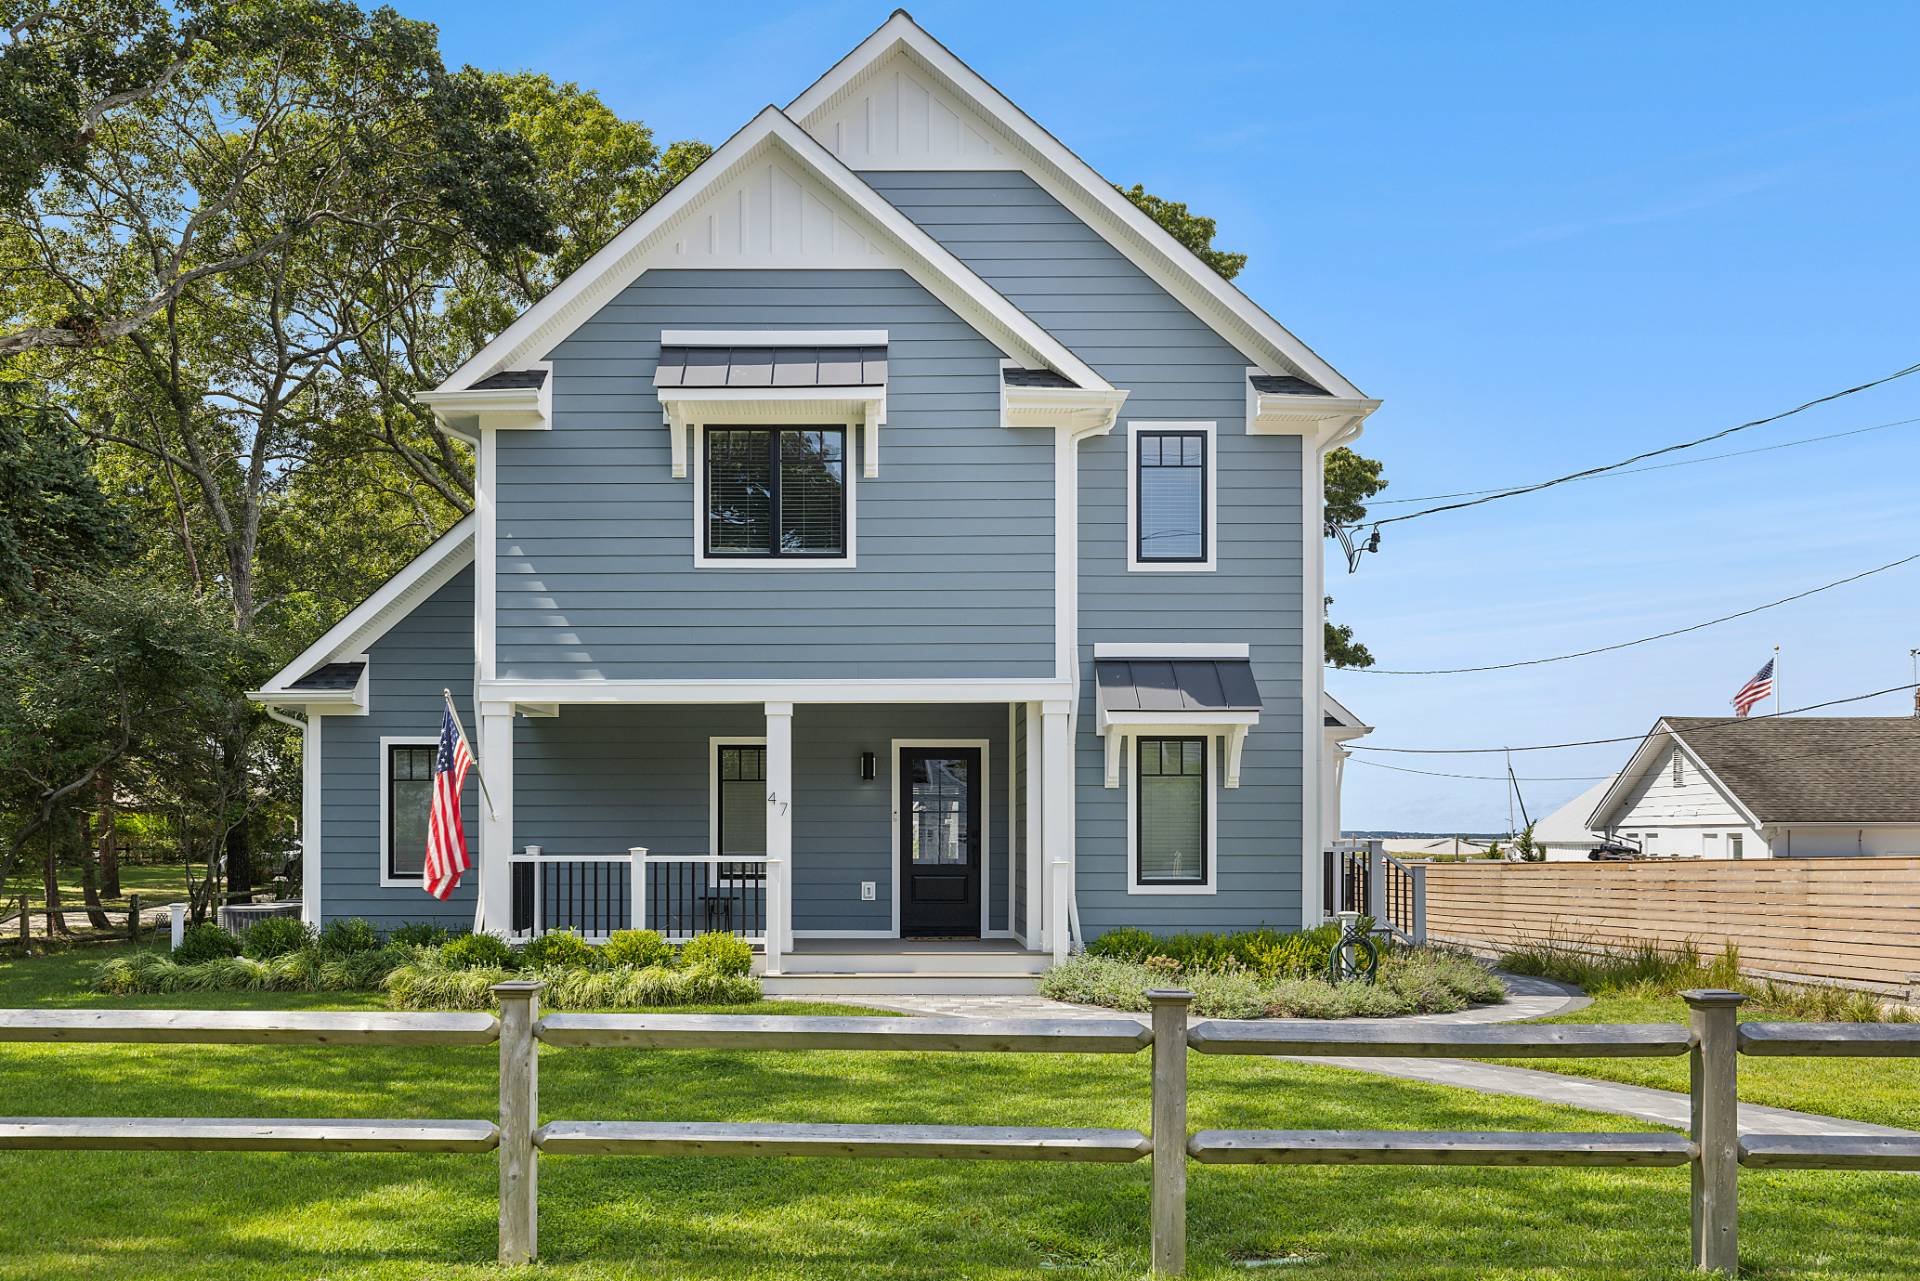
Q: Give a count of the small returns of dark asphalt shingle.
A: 4